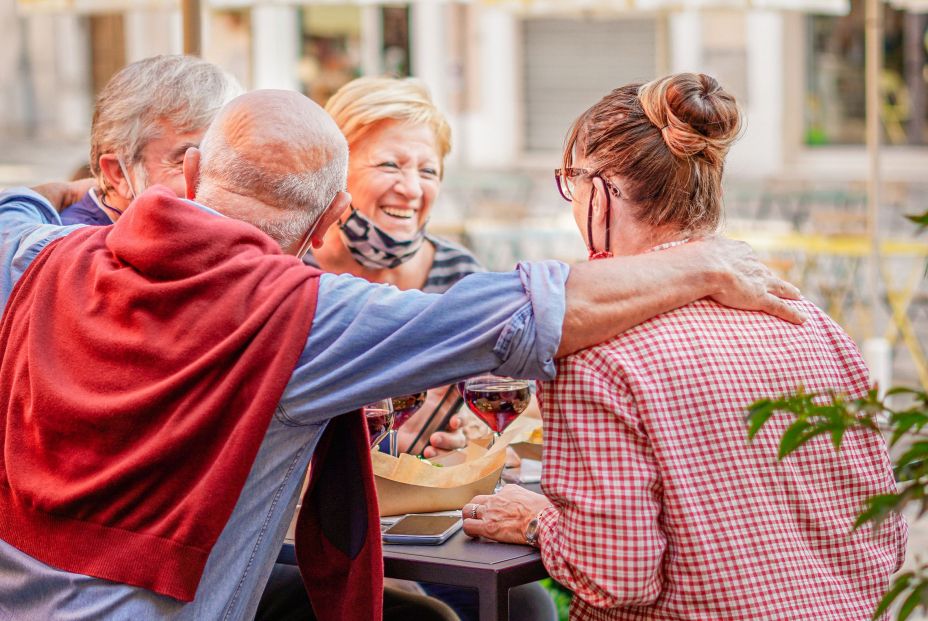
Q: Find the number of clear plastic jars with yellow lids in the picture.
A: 0